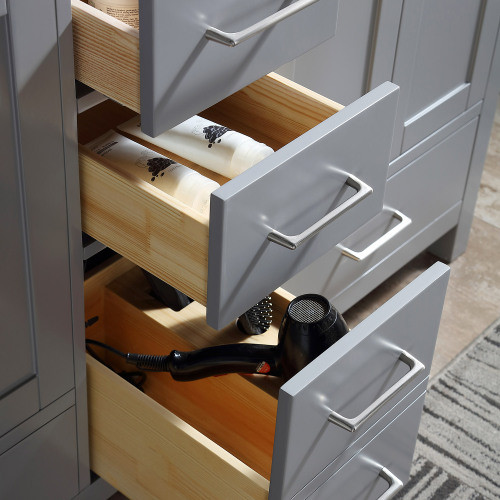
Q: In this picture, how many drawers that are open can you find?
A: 3